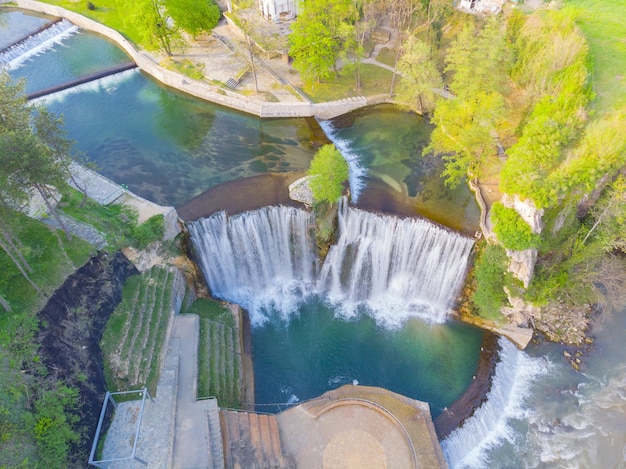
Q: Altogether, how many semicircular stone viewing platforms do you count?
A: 1